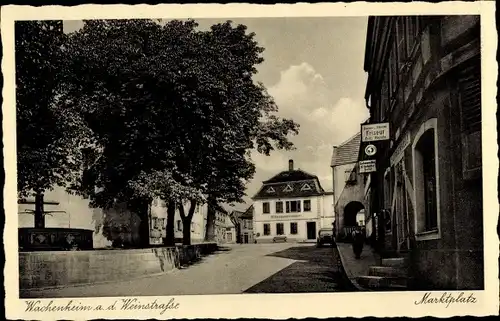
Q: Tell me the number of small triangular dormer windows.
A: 3